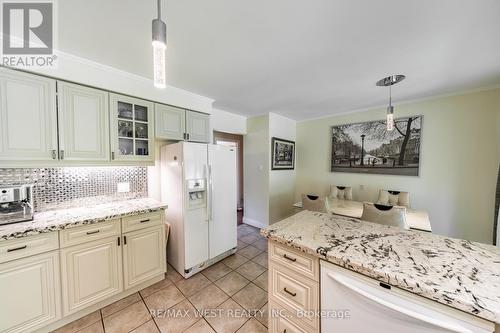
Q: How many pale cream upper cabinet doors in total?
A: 5